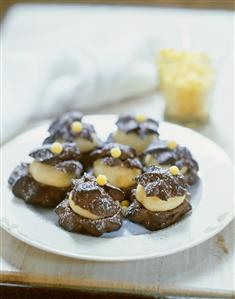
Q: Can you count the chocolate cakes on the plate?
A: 7